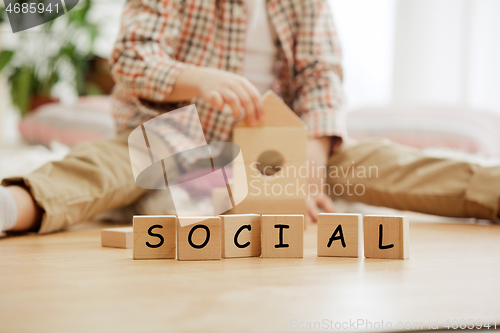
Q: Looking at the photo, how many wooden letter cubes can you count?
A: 6